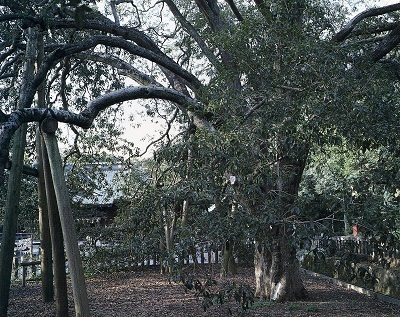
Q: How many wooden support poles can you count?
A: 4